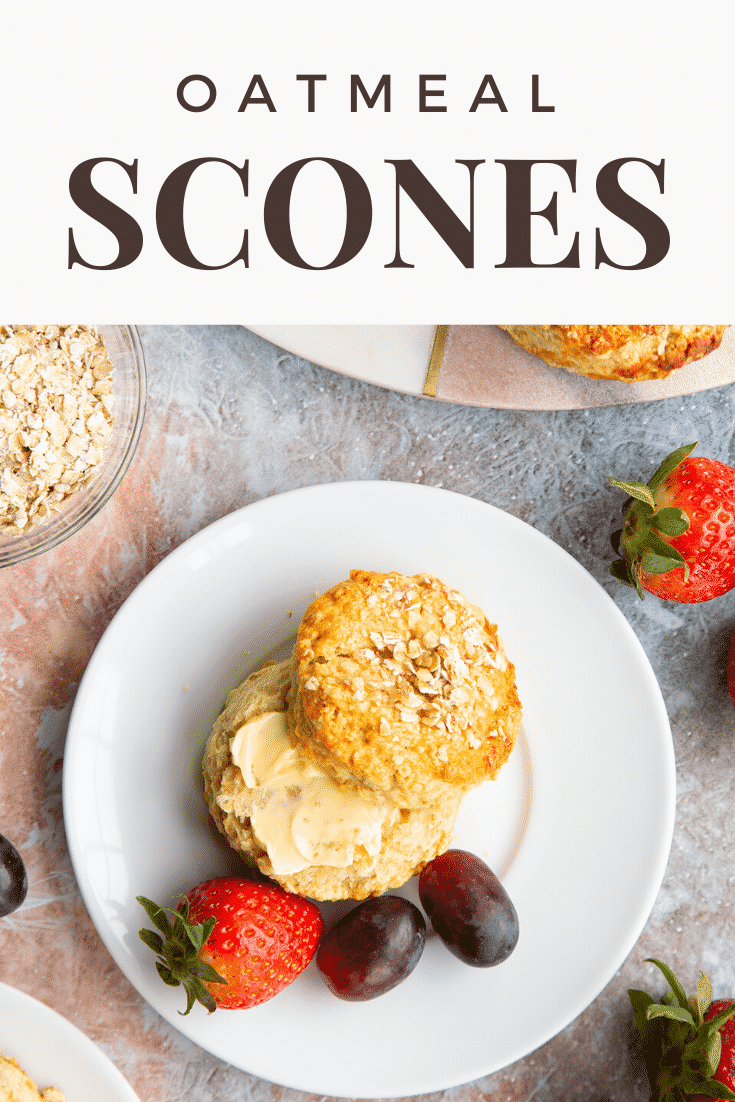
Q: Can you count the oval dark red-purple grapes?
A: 3